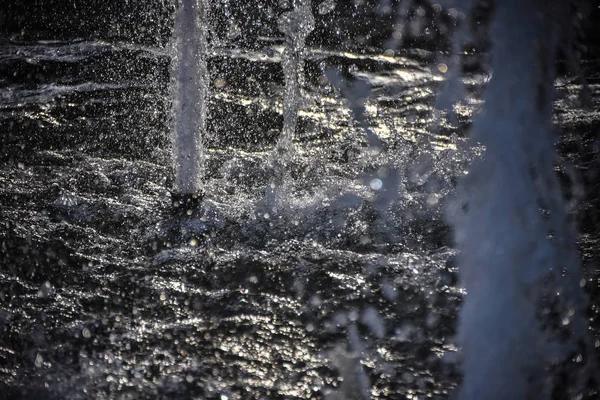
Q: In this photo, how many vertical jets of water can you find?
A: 3